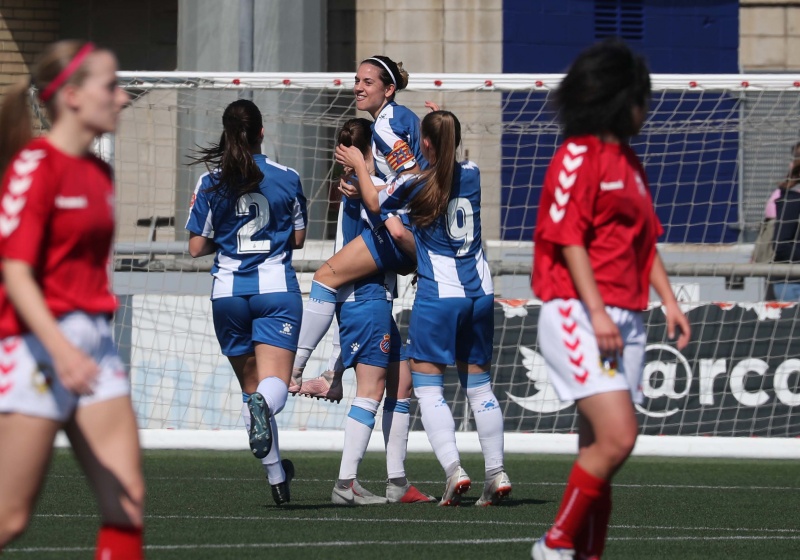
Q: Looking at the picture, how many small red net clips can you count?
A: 9